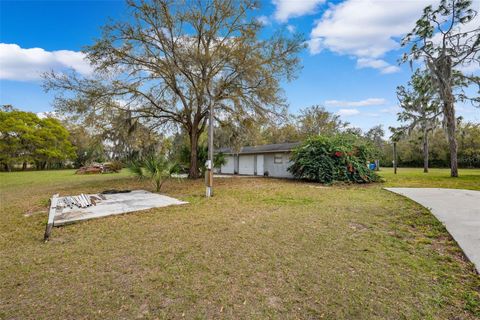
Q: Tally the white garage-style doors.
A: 2